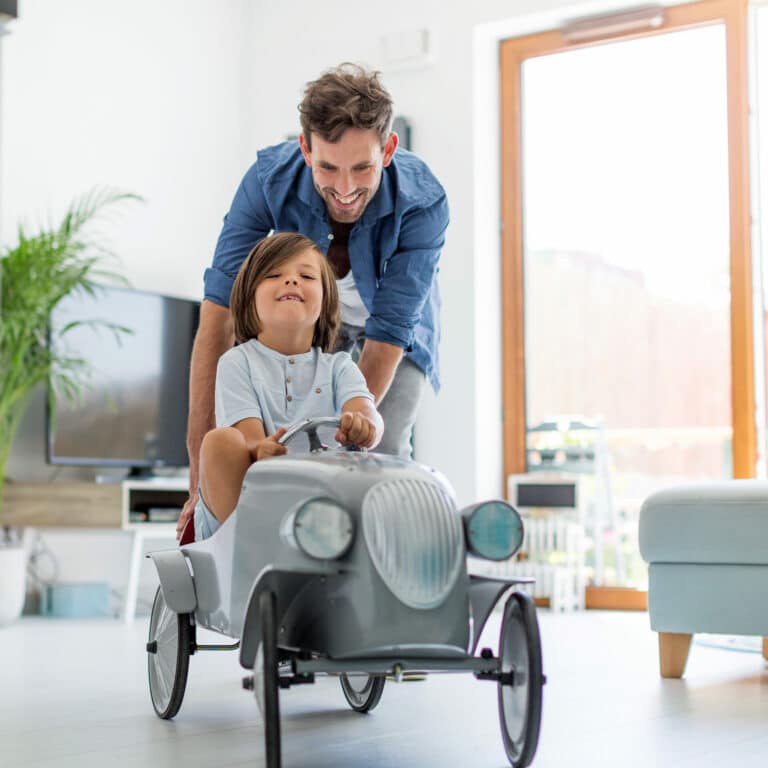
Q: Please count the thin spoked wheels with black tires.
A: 4